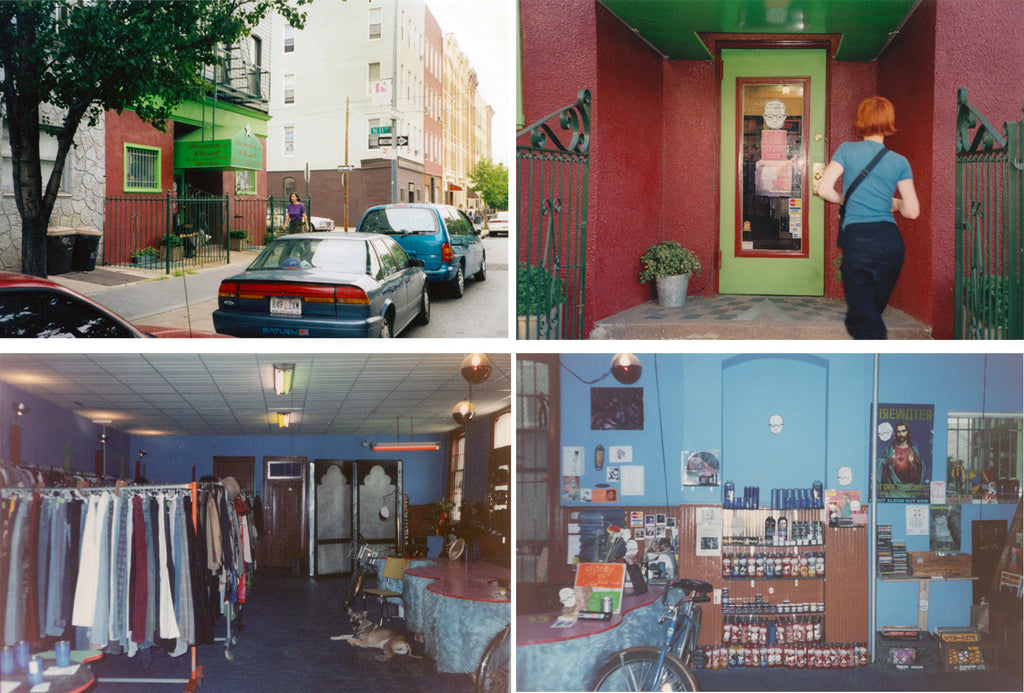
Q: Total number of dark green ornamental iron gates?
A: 2